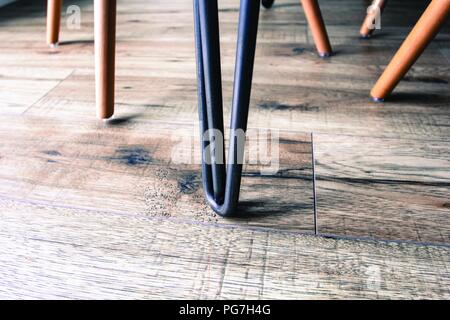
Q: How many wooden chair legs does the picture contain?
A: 5